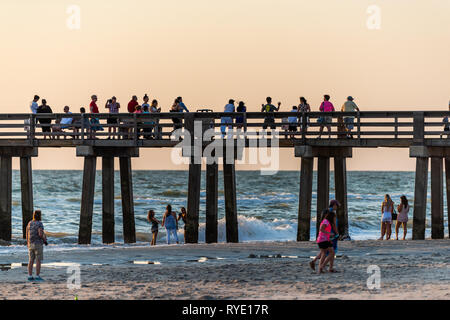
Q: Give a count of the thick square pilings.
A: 14